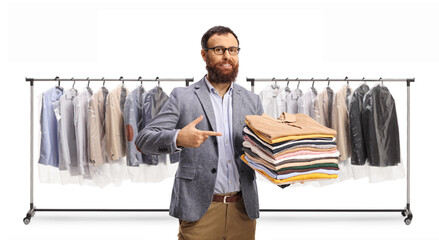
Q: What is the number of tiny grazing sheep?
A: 0